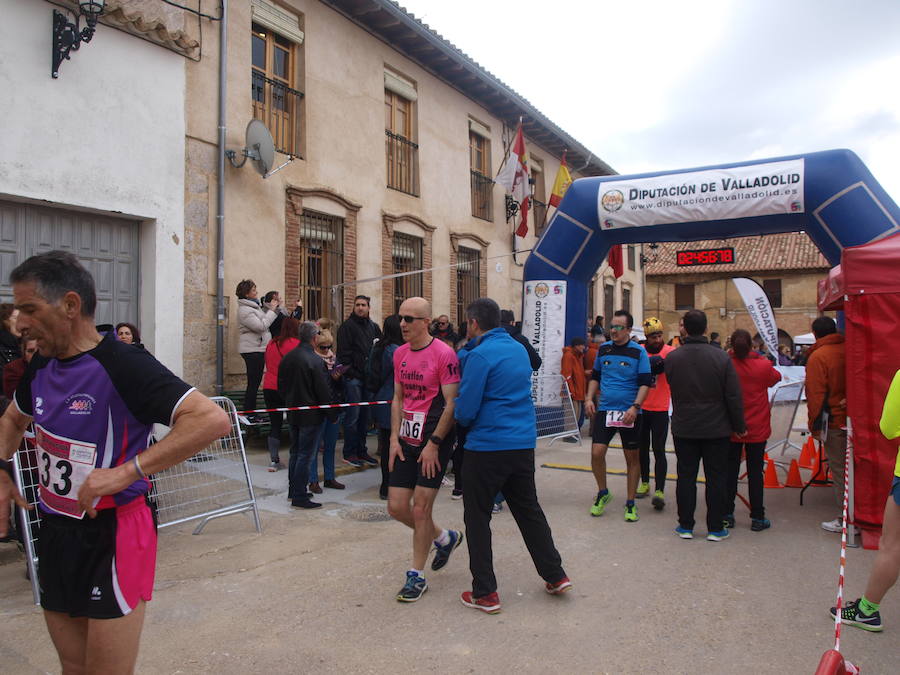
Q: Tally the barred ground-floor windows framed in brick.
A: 3